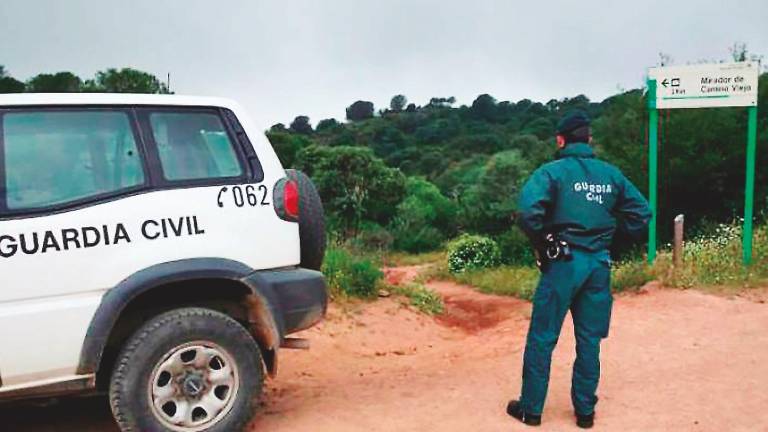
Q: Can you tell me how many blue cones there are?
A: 0